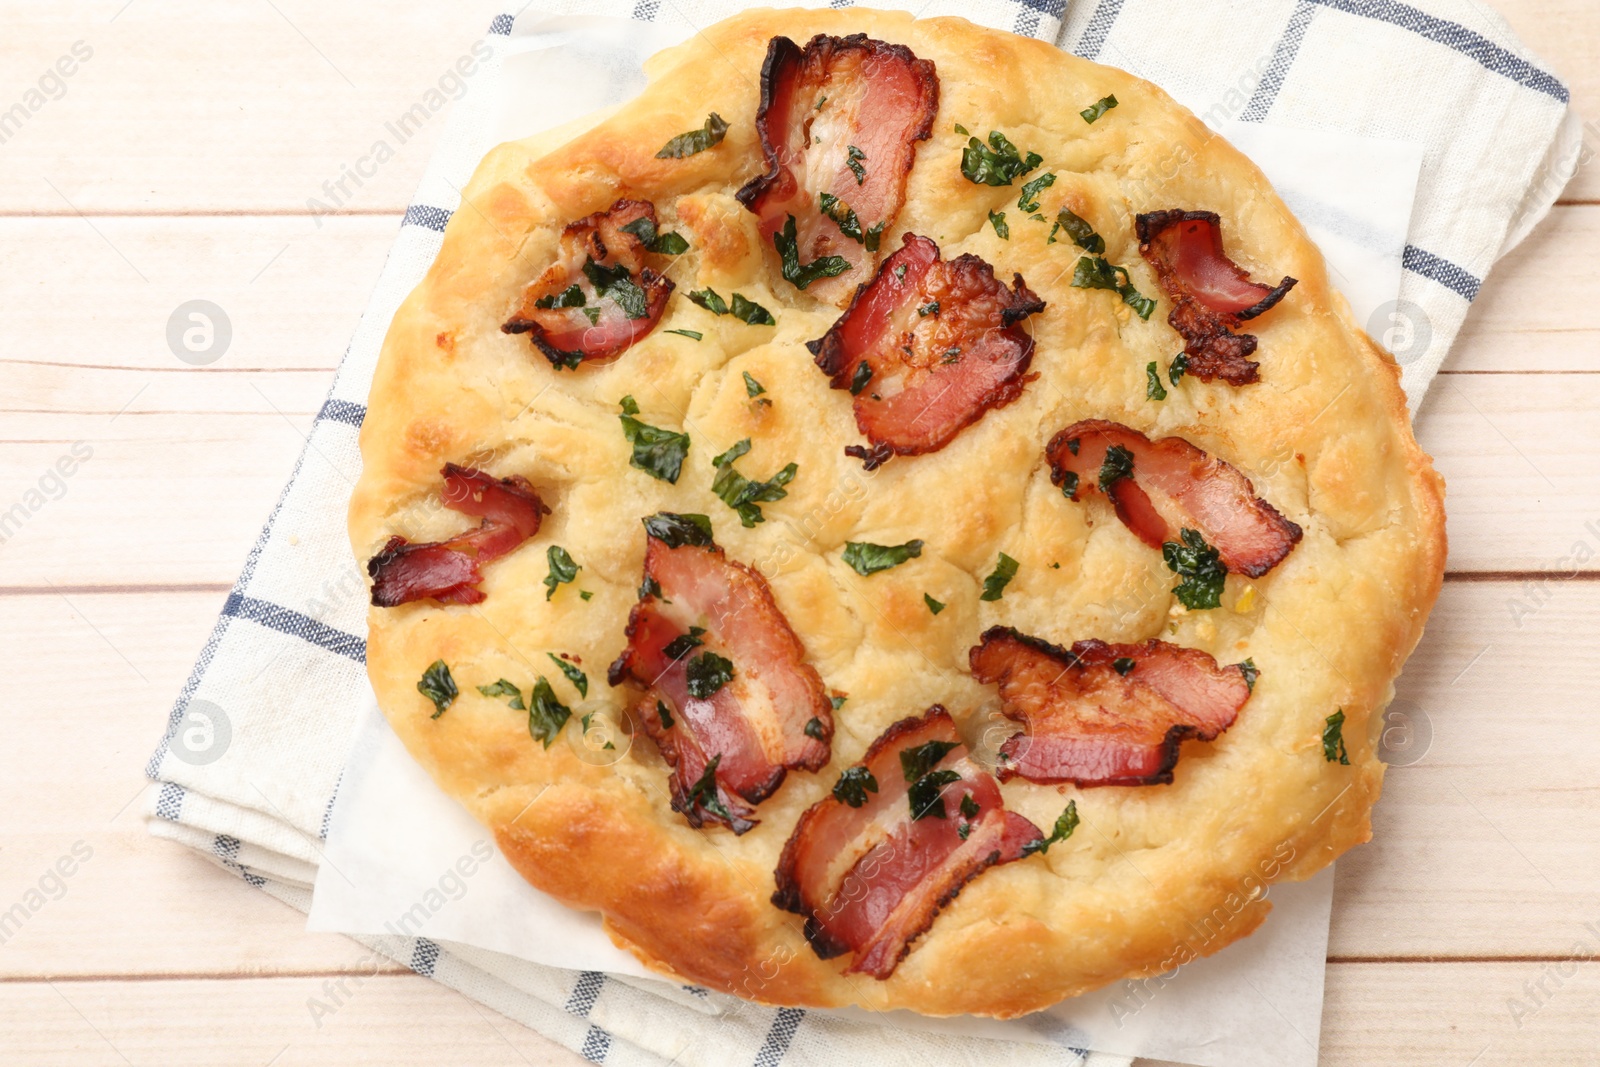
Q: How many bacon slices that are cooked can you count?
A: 9